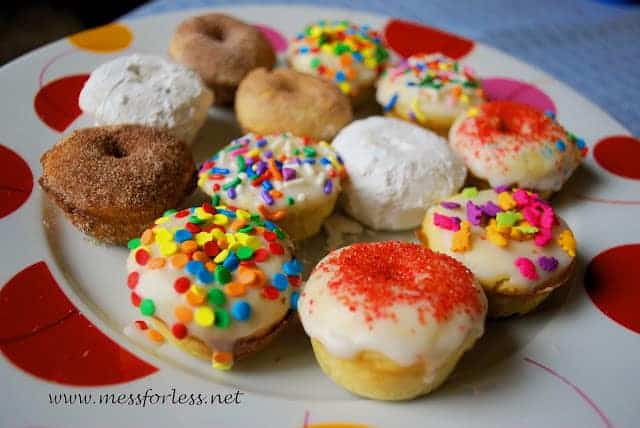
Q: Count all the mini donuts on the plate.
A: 12